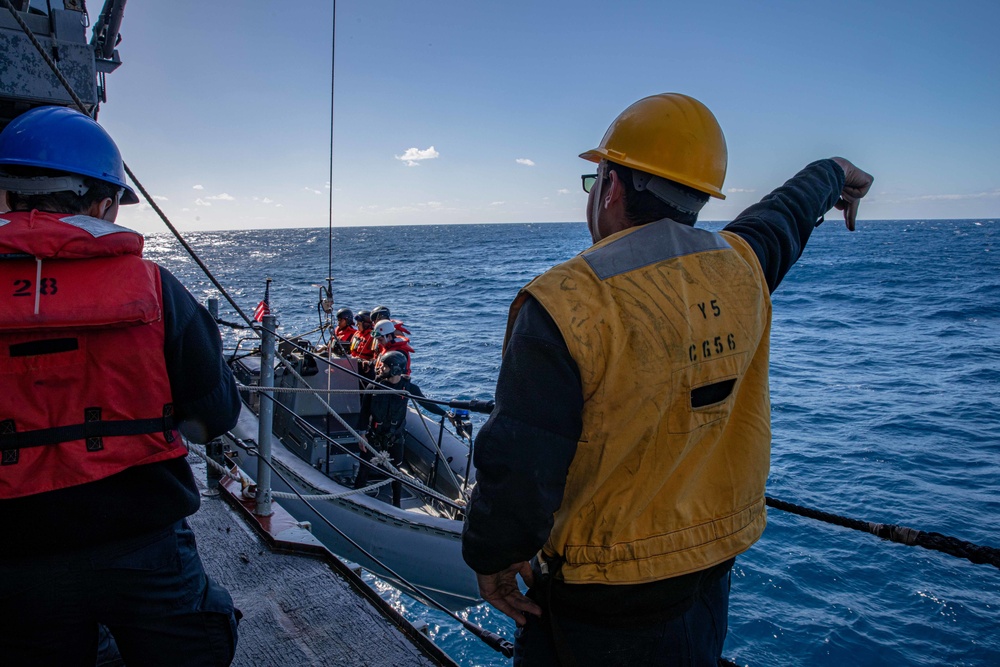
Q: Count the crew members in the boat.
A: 5